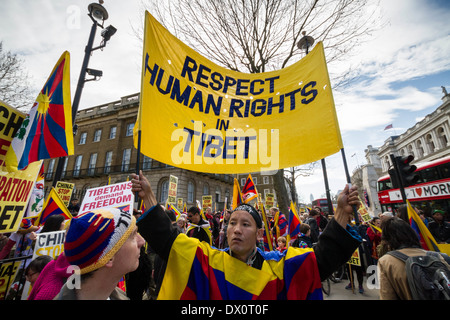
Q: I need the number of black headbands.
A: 1